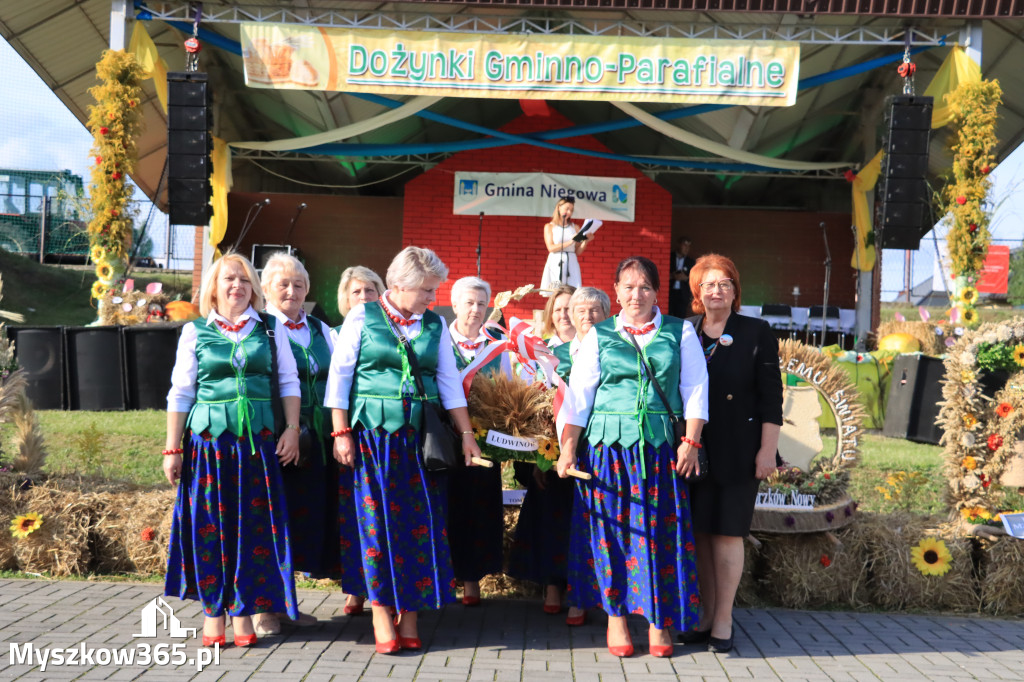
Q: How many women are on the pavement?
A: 9